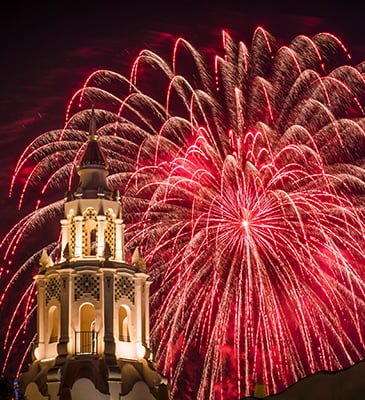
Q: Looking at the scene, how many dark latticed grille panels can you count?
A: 3